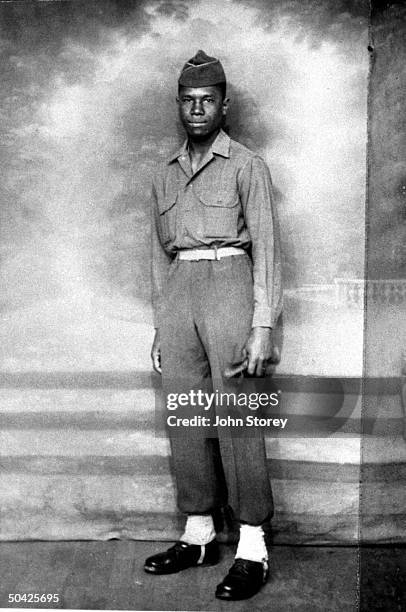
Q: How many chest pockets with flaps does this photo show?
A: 2